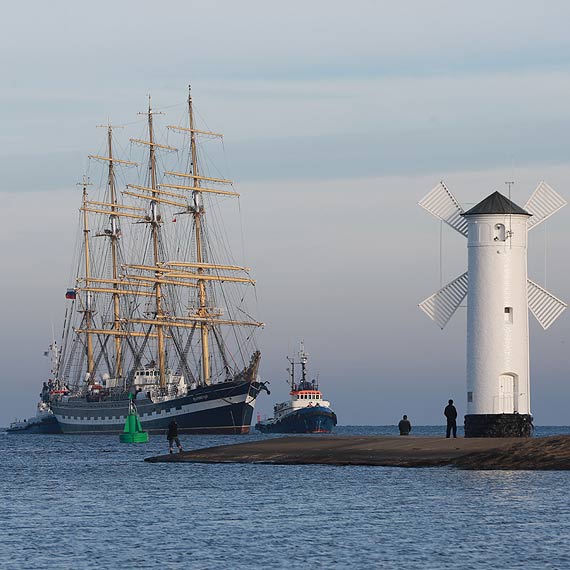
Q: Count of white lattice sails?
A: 4